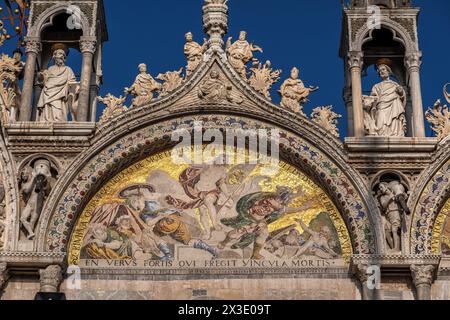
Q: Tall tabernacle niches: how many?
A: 2